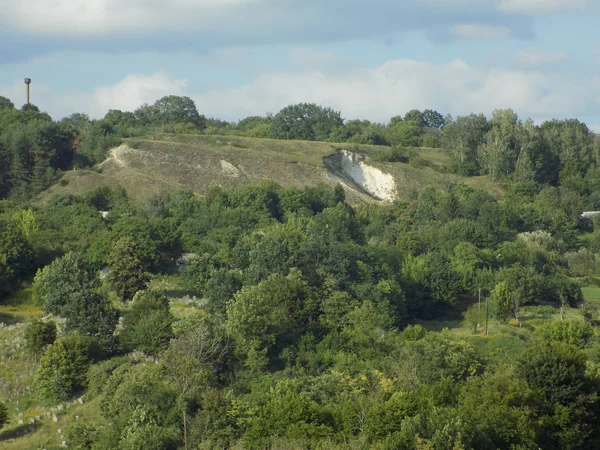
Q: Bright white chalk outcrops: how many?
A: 1